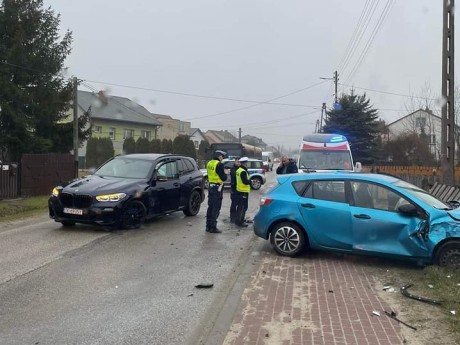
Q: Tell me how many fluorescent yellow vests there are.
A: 2